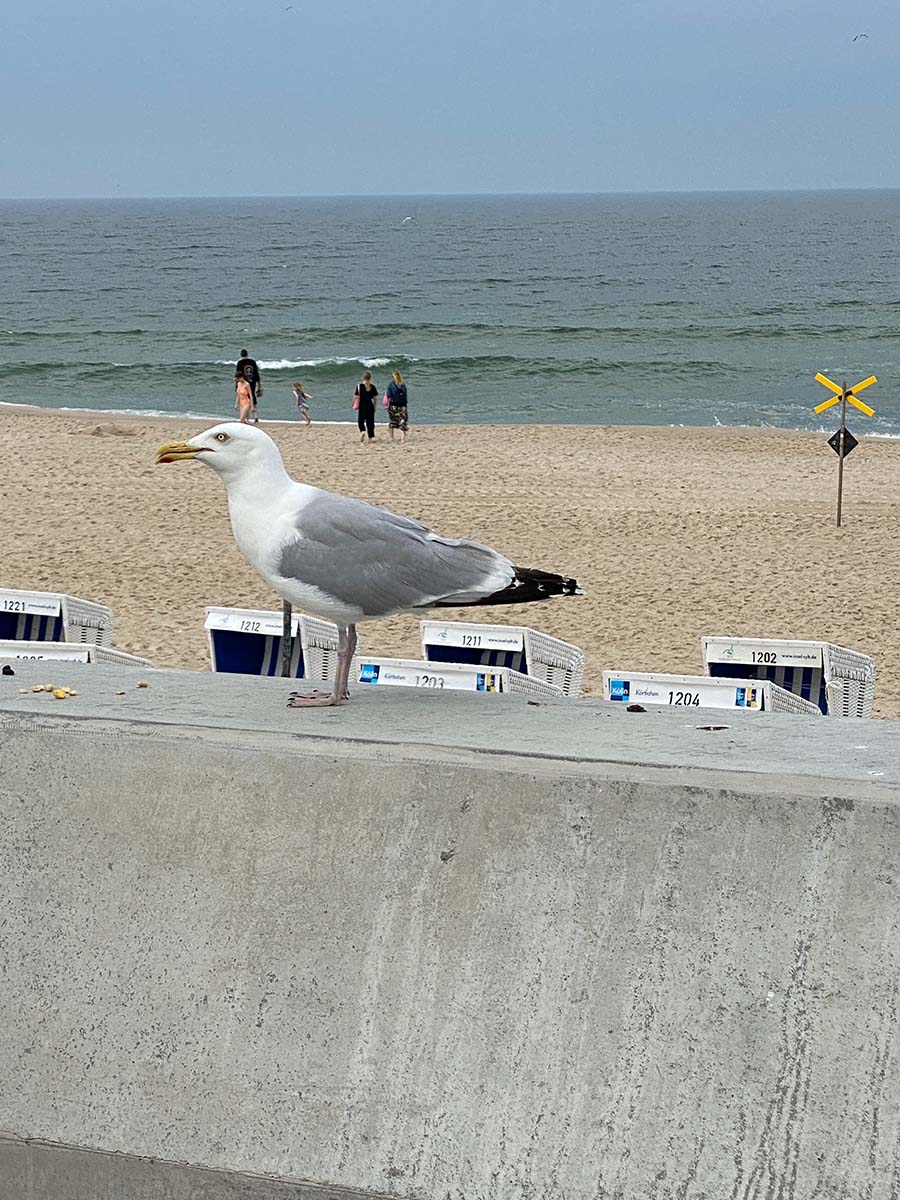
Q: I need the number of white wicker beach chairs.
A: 7